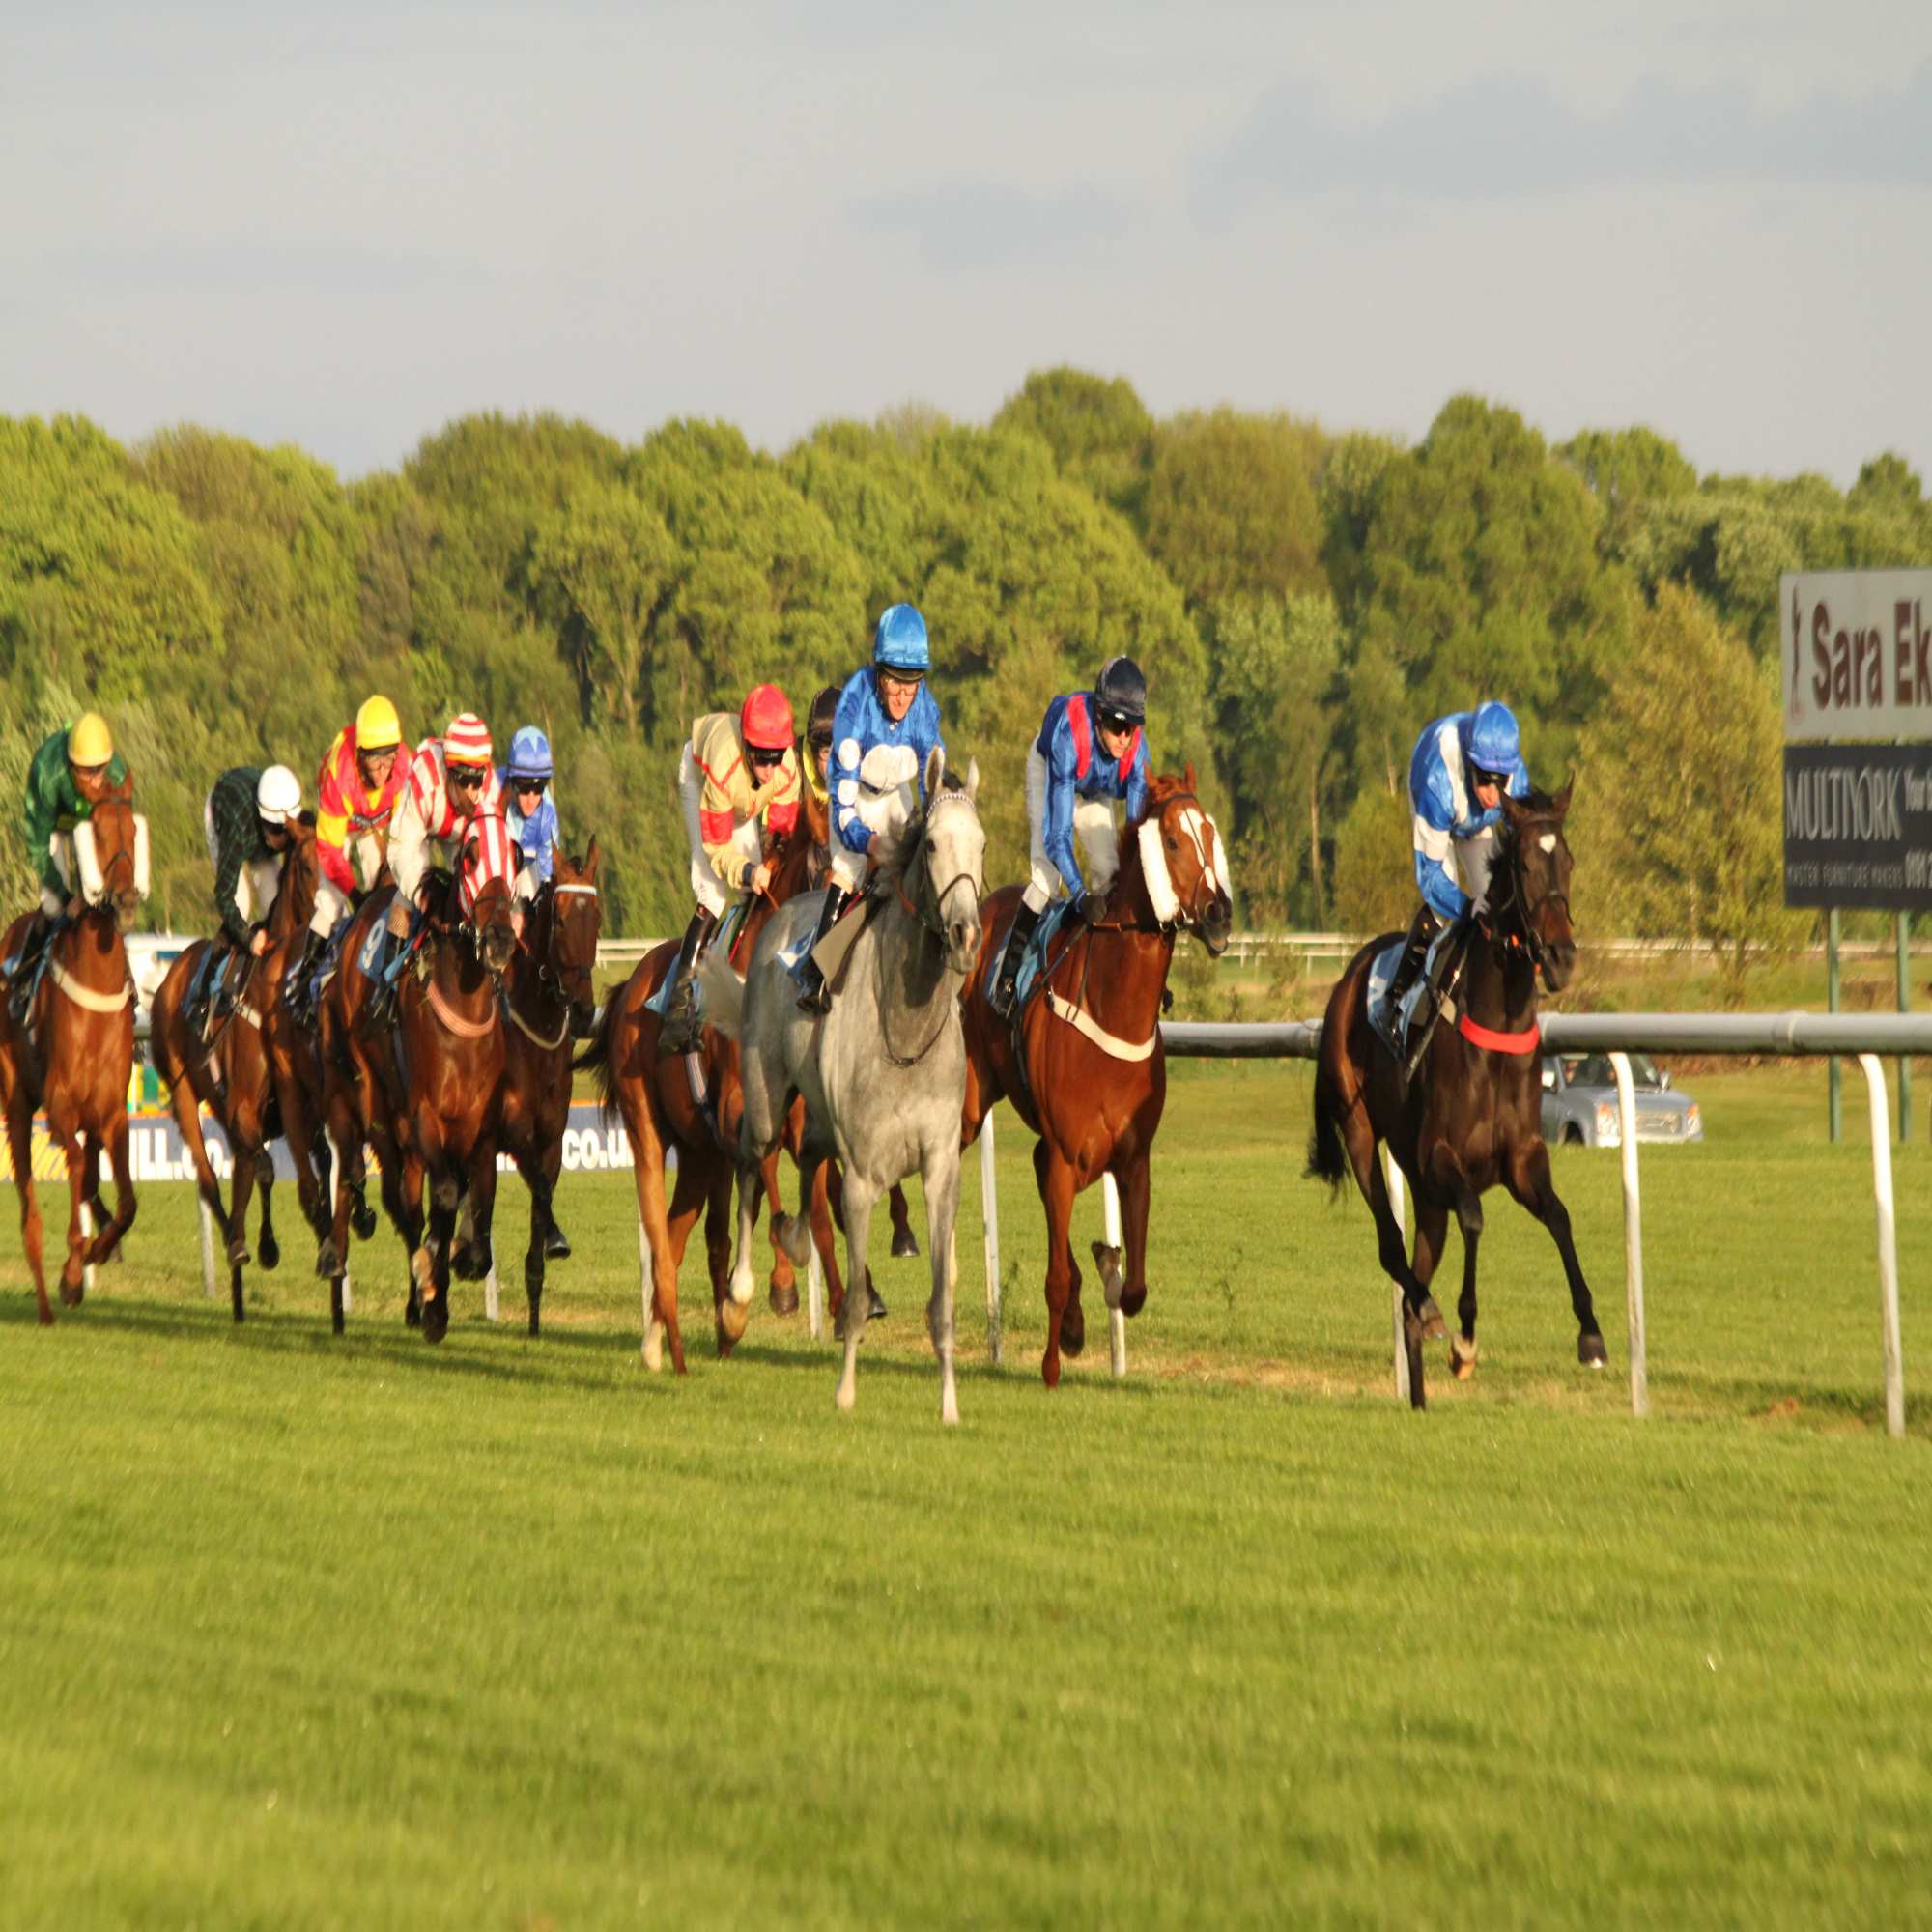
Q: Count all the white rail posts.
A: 11